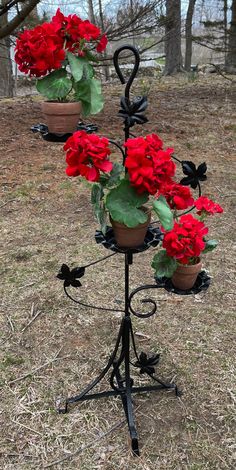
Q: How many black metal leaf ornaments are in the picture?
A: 4